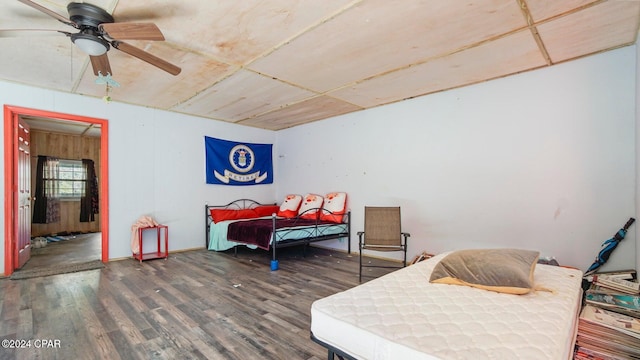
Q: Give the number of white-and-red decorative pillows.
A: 3